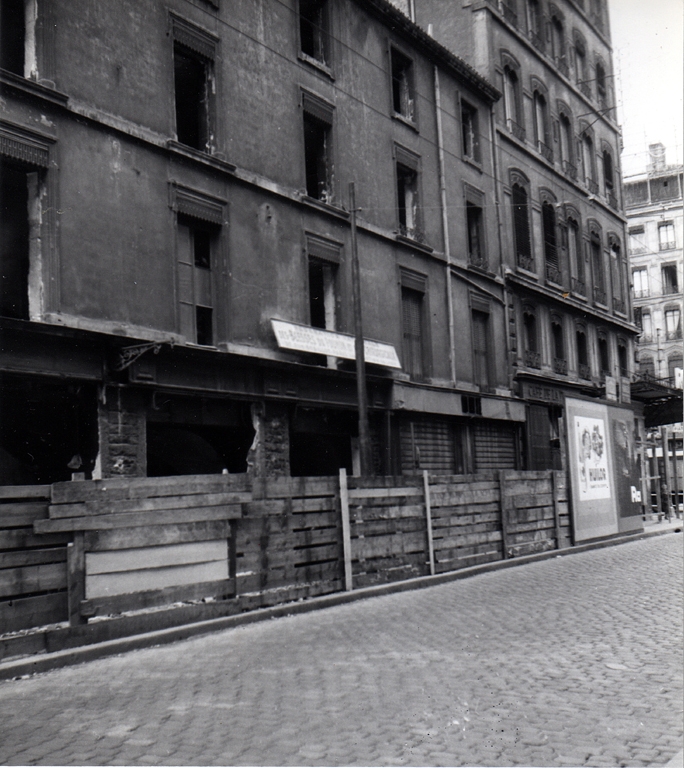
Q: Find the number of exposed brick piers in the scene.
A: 2